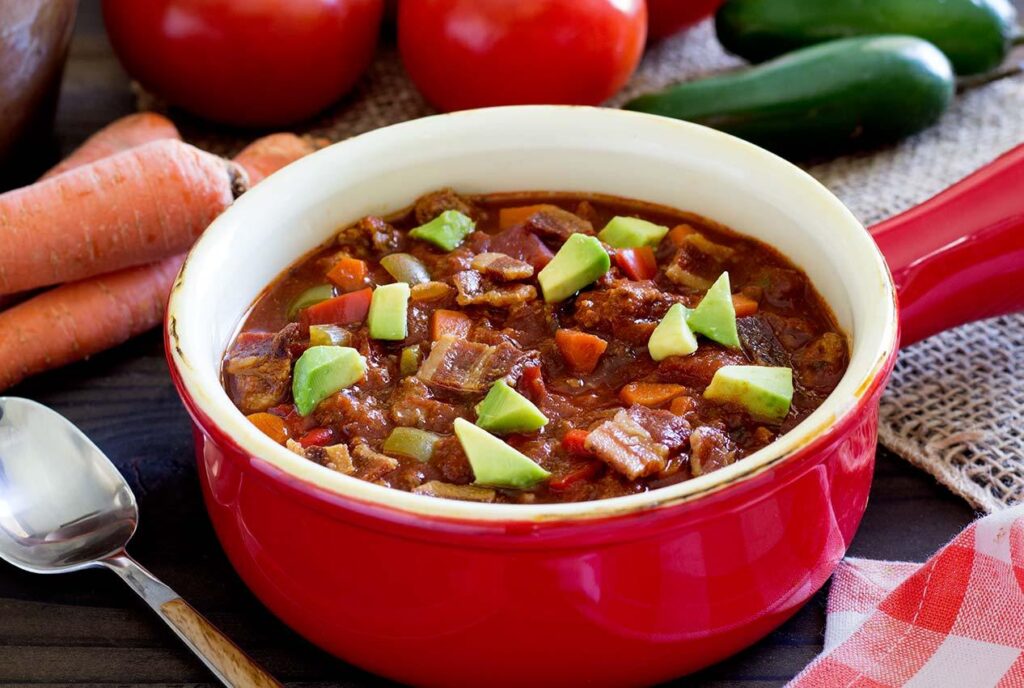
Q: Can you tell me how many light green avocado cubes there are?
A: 10